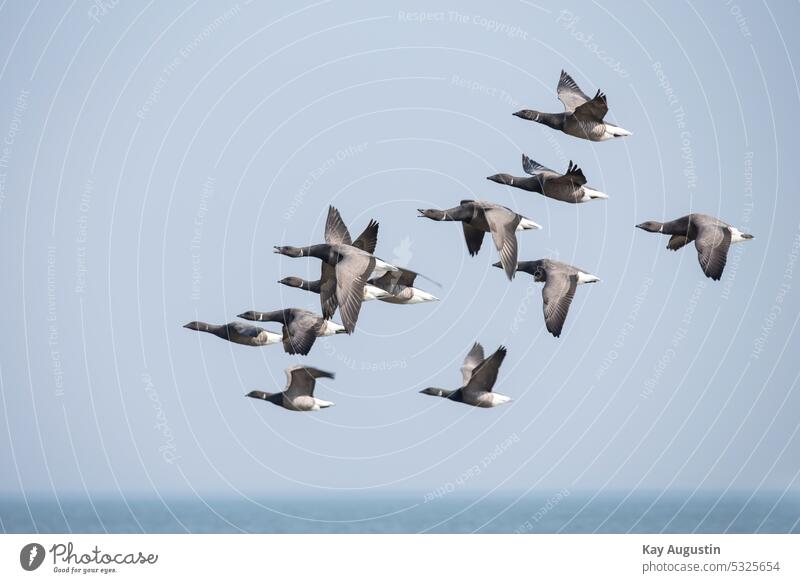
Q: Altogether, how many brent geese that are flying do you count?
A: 12